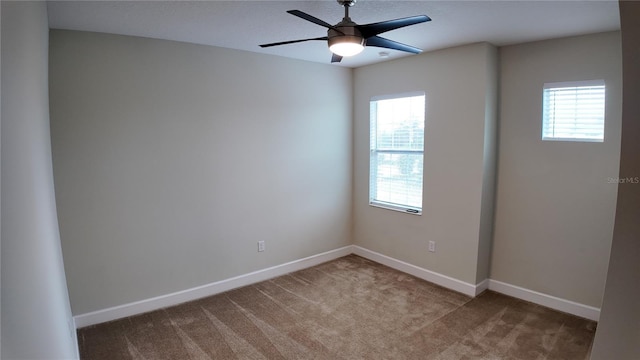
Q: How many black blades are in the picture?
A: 5